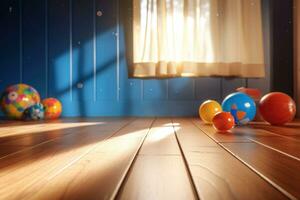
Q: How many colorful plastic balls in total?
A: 7